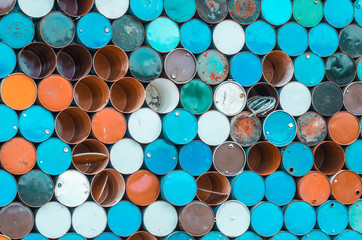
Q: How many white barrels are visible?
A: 14